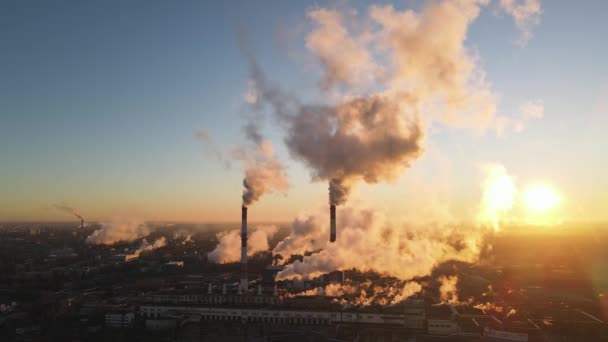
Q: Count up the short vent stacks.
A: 5